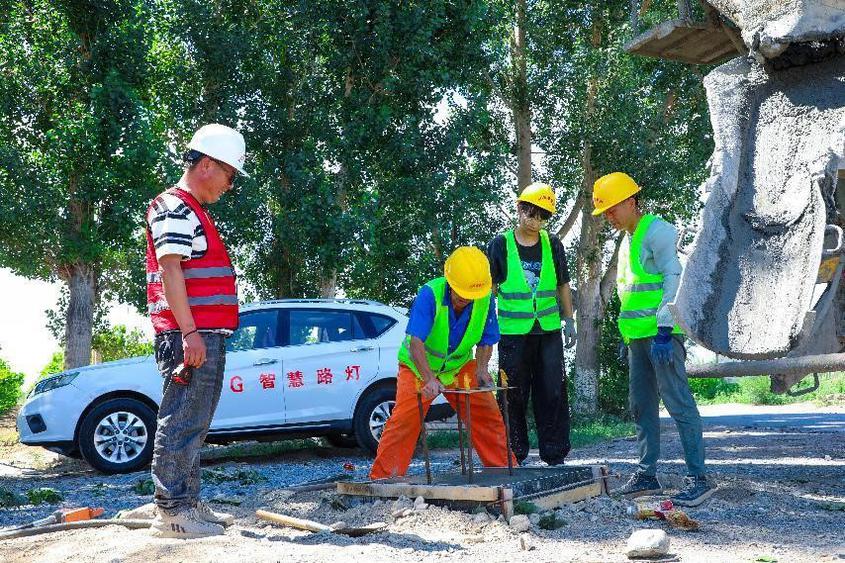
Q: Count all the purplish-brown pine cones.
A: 0